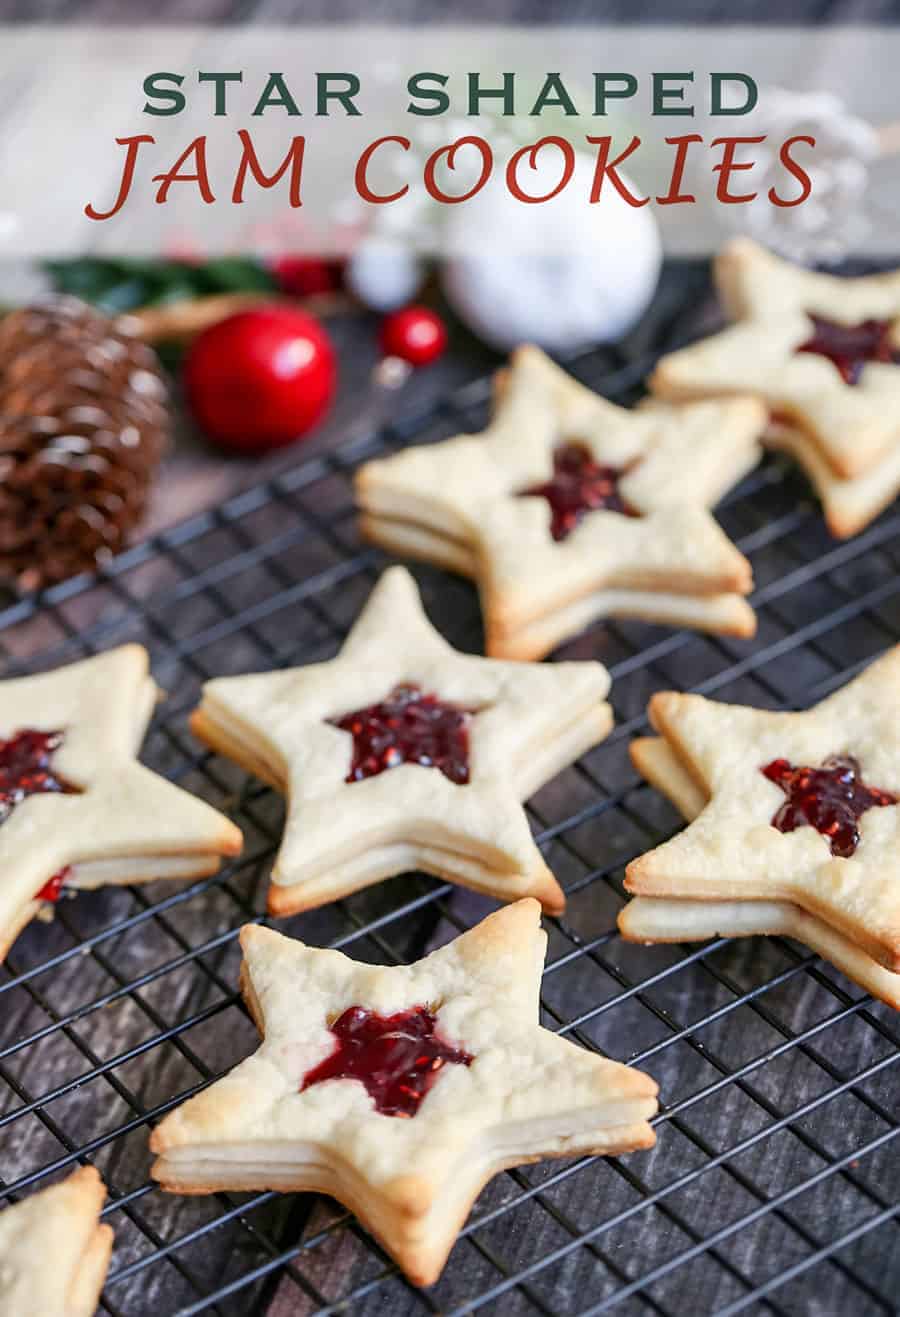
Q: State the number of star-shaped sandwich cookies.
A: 7